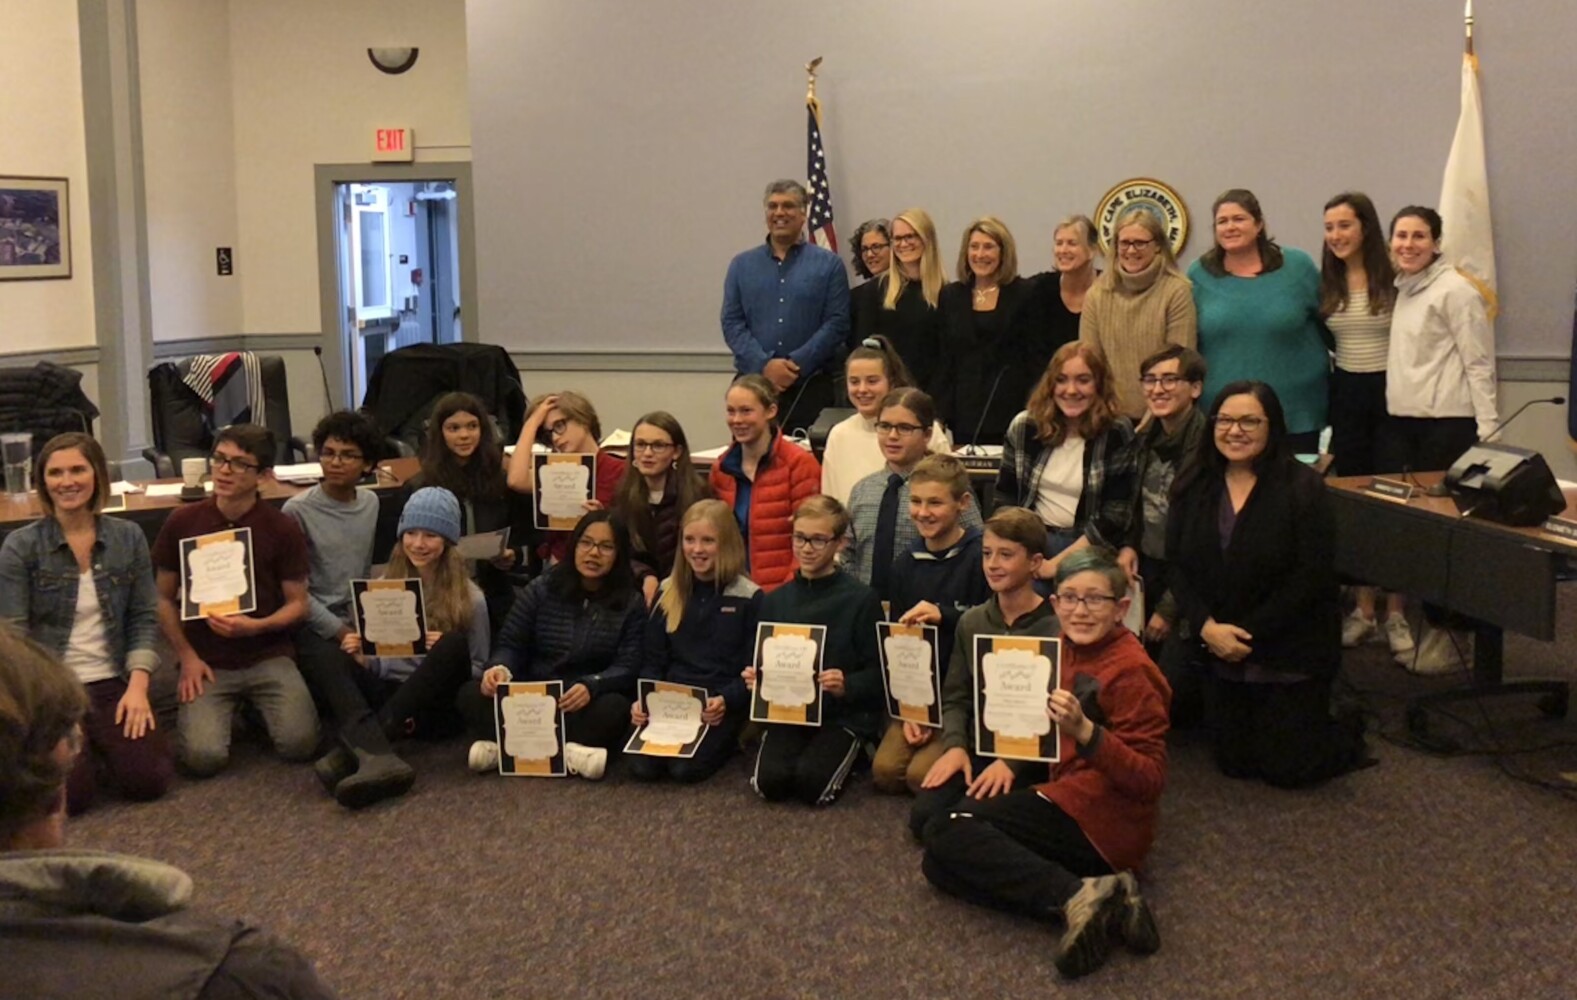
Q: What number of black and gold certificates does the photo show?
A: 8